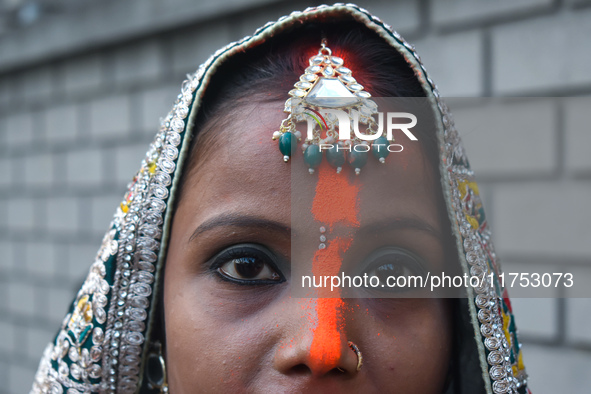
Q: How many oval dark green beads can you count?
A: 5